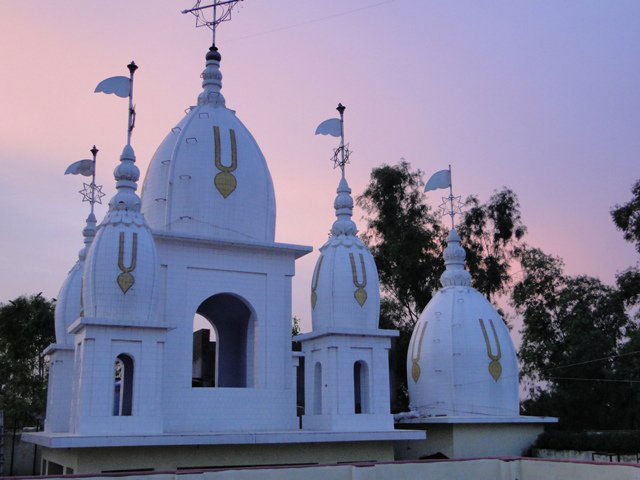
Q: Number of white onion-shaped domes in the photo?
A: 5